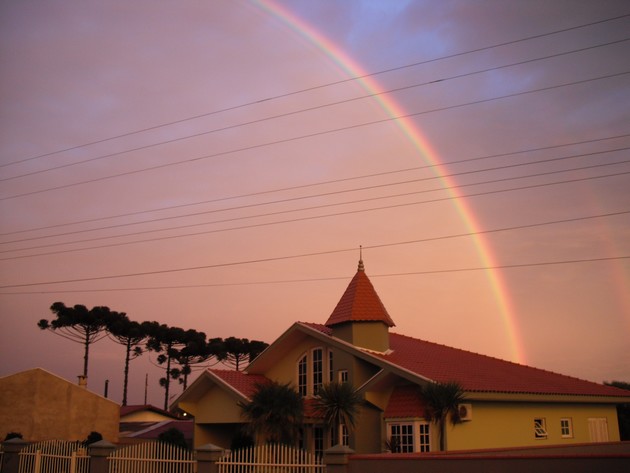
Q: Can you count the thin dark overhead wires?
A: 9